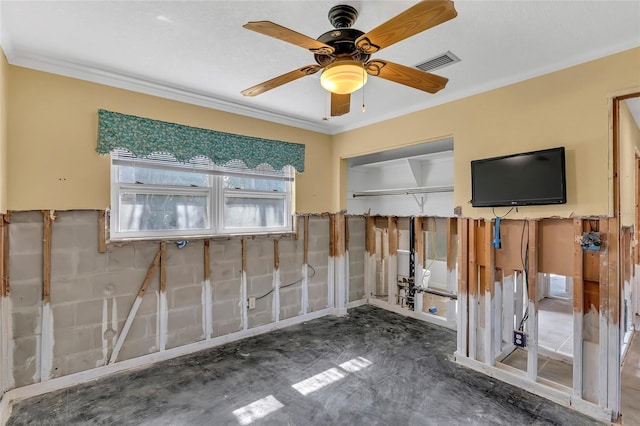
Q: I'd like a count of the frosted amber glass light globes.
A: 1